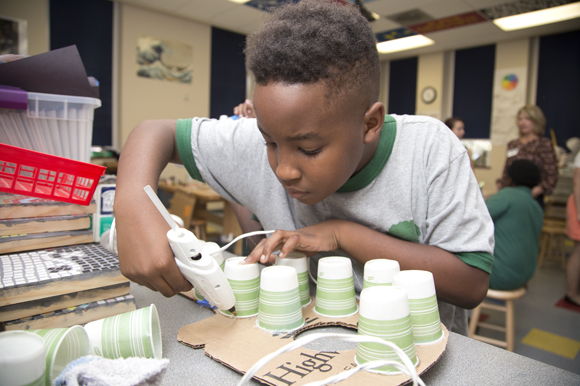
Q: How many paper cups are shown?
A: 11